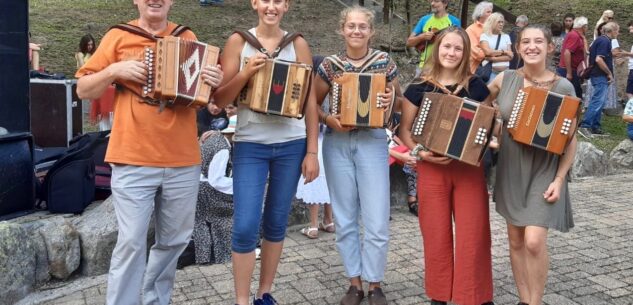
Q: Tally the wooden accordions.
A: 5